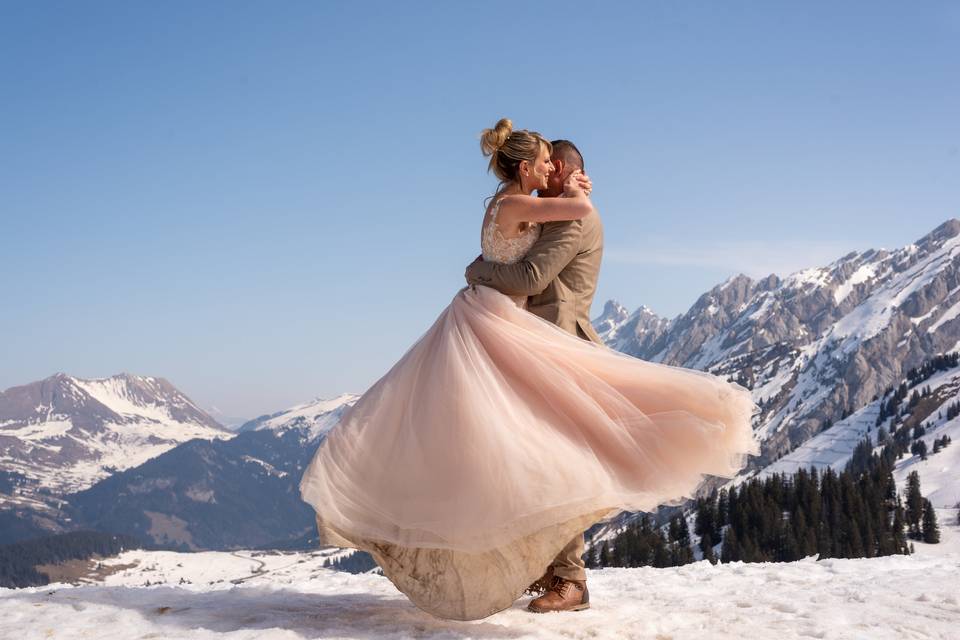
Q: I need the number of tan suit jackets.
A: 1